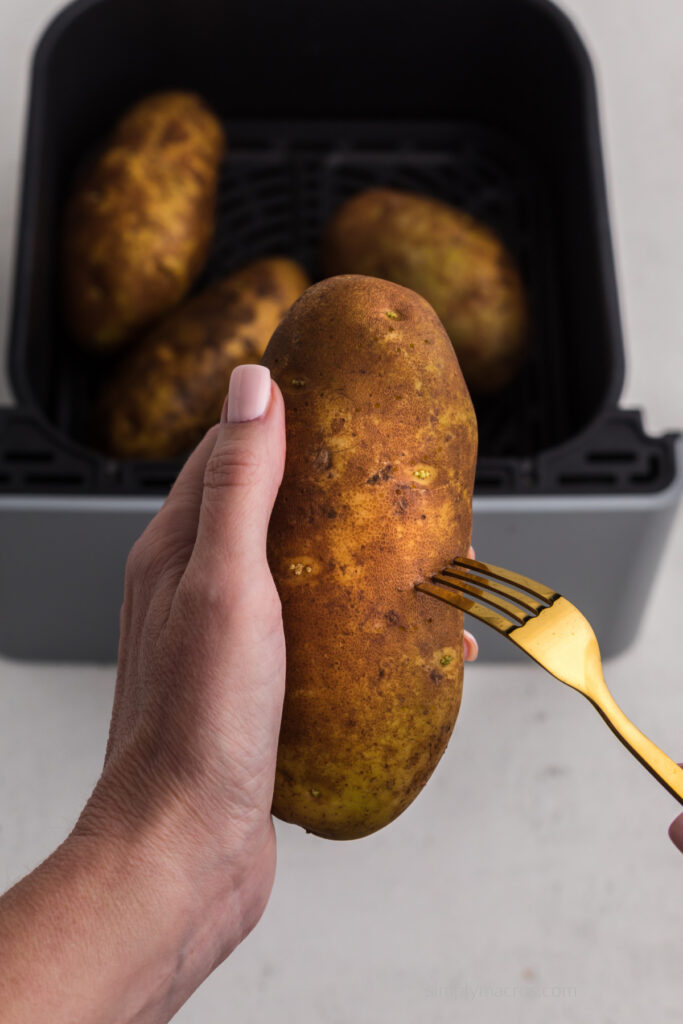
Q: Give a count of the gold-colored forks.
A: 1